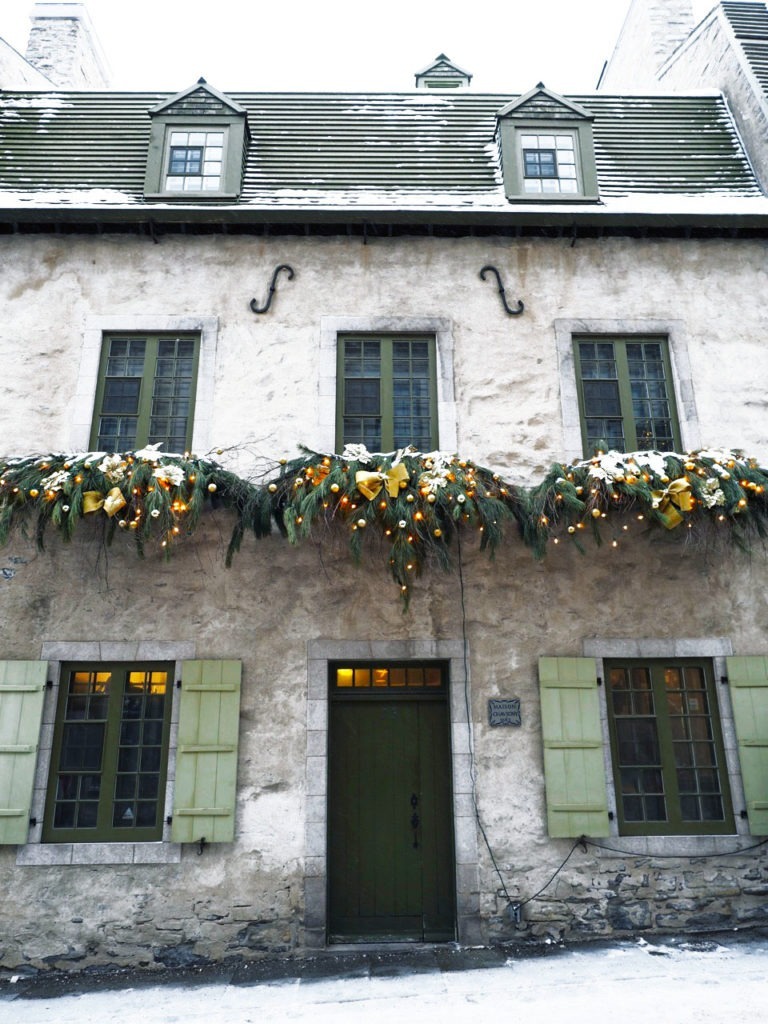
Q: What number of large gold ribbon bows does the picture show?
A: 3